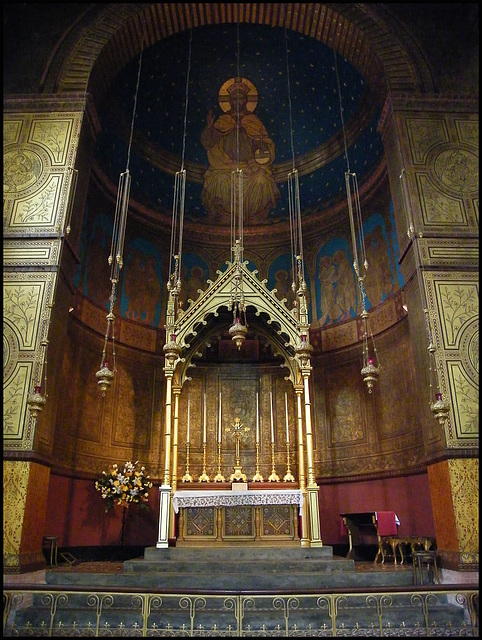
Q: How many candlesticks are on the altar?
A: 6